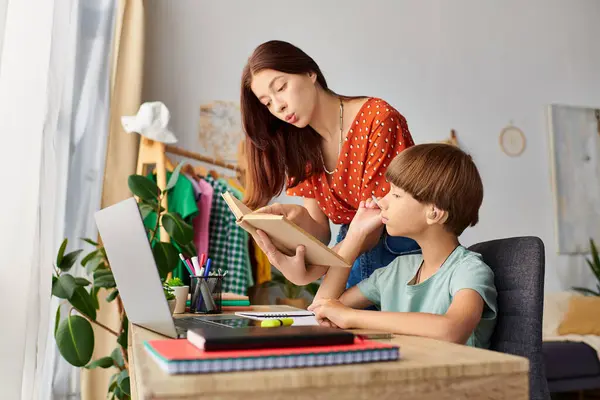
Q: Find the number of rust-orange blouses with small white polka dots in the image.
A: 1